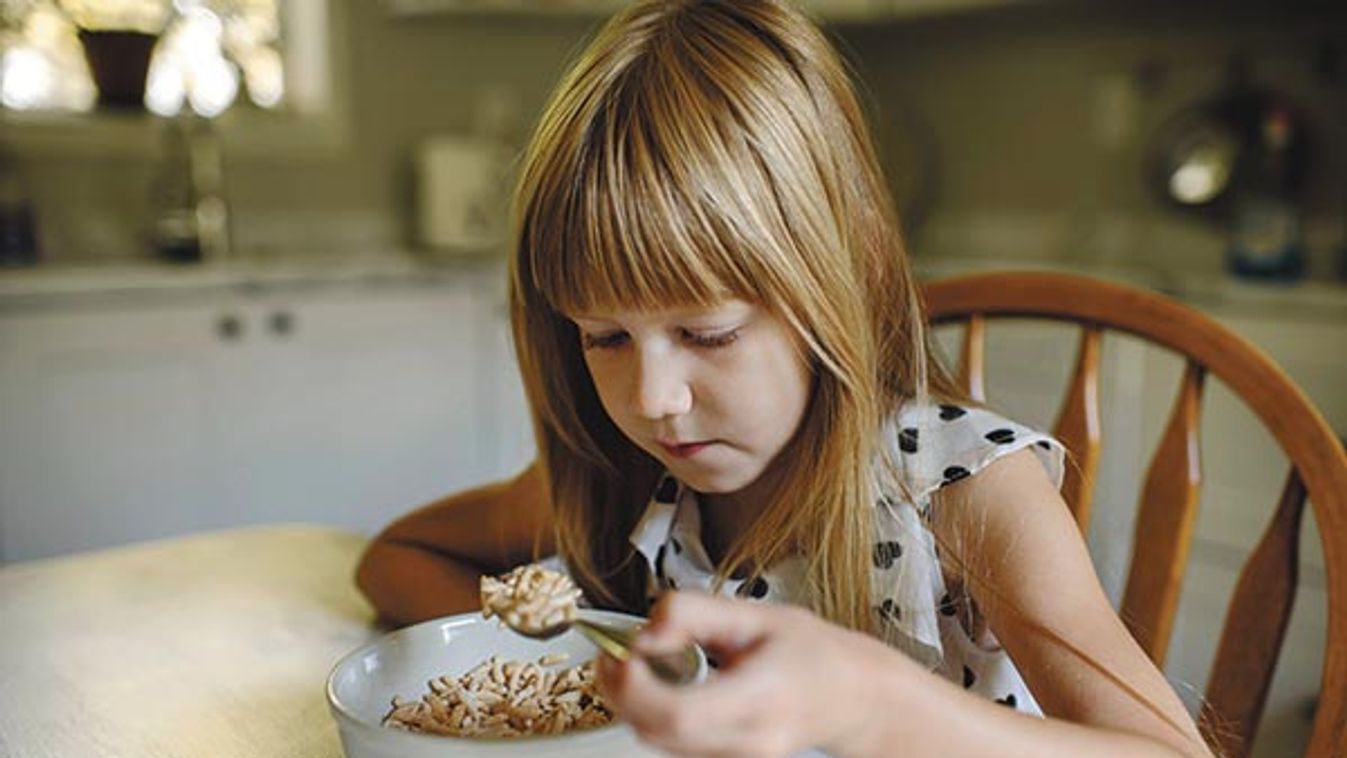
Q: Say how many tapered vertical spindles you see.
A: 4